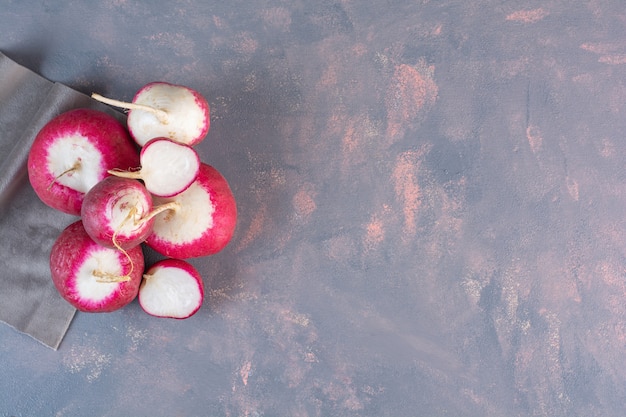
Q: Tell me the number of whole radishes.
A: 5